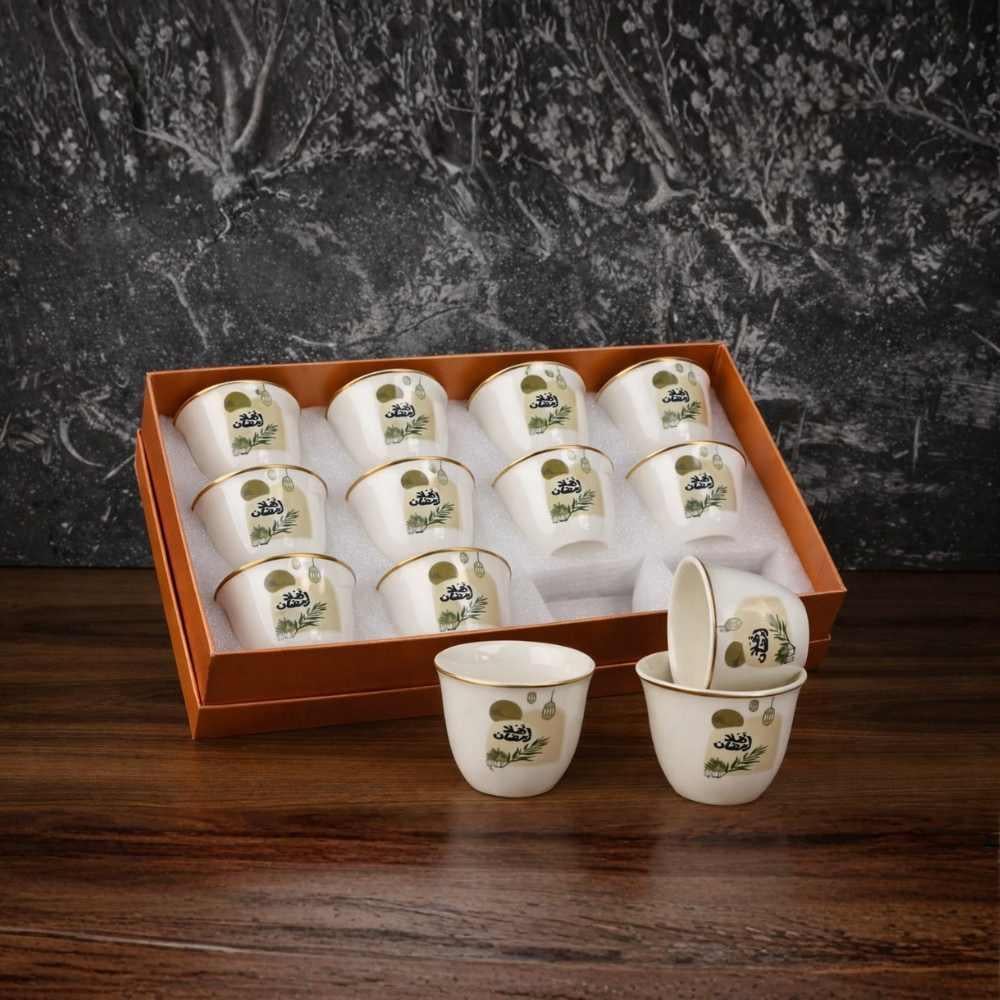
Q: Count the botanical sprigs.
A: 13